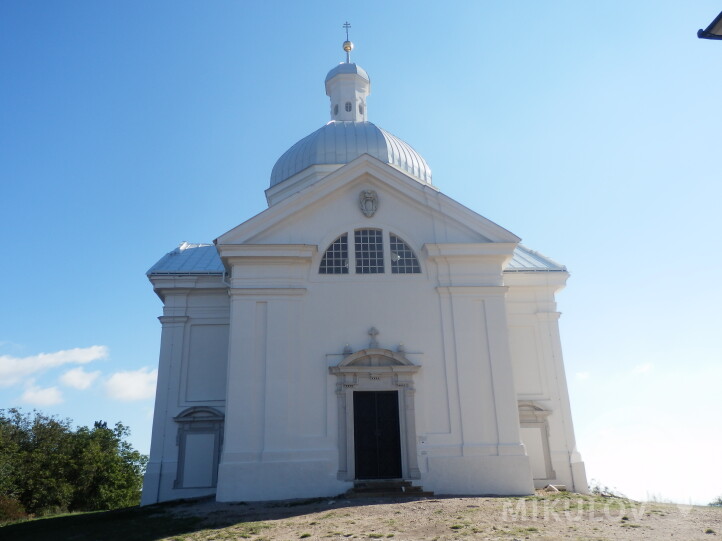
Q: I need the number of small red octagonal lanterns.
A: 0